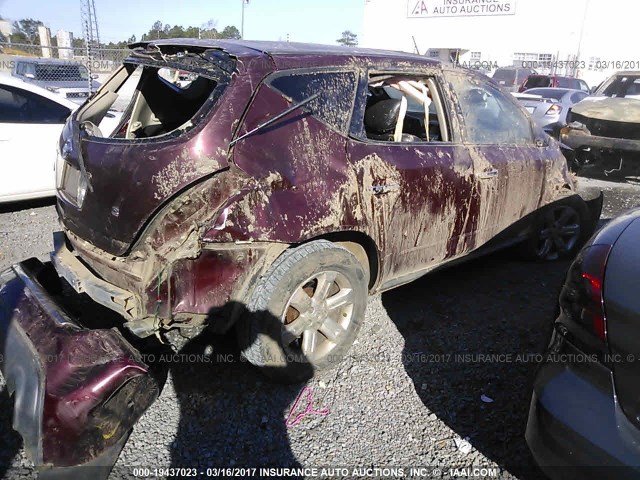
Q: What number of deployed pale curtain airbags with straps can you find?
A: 1